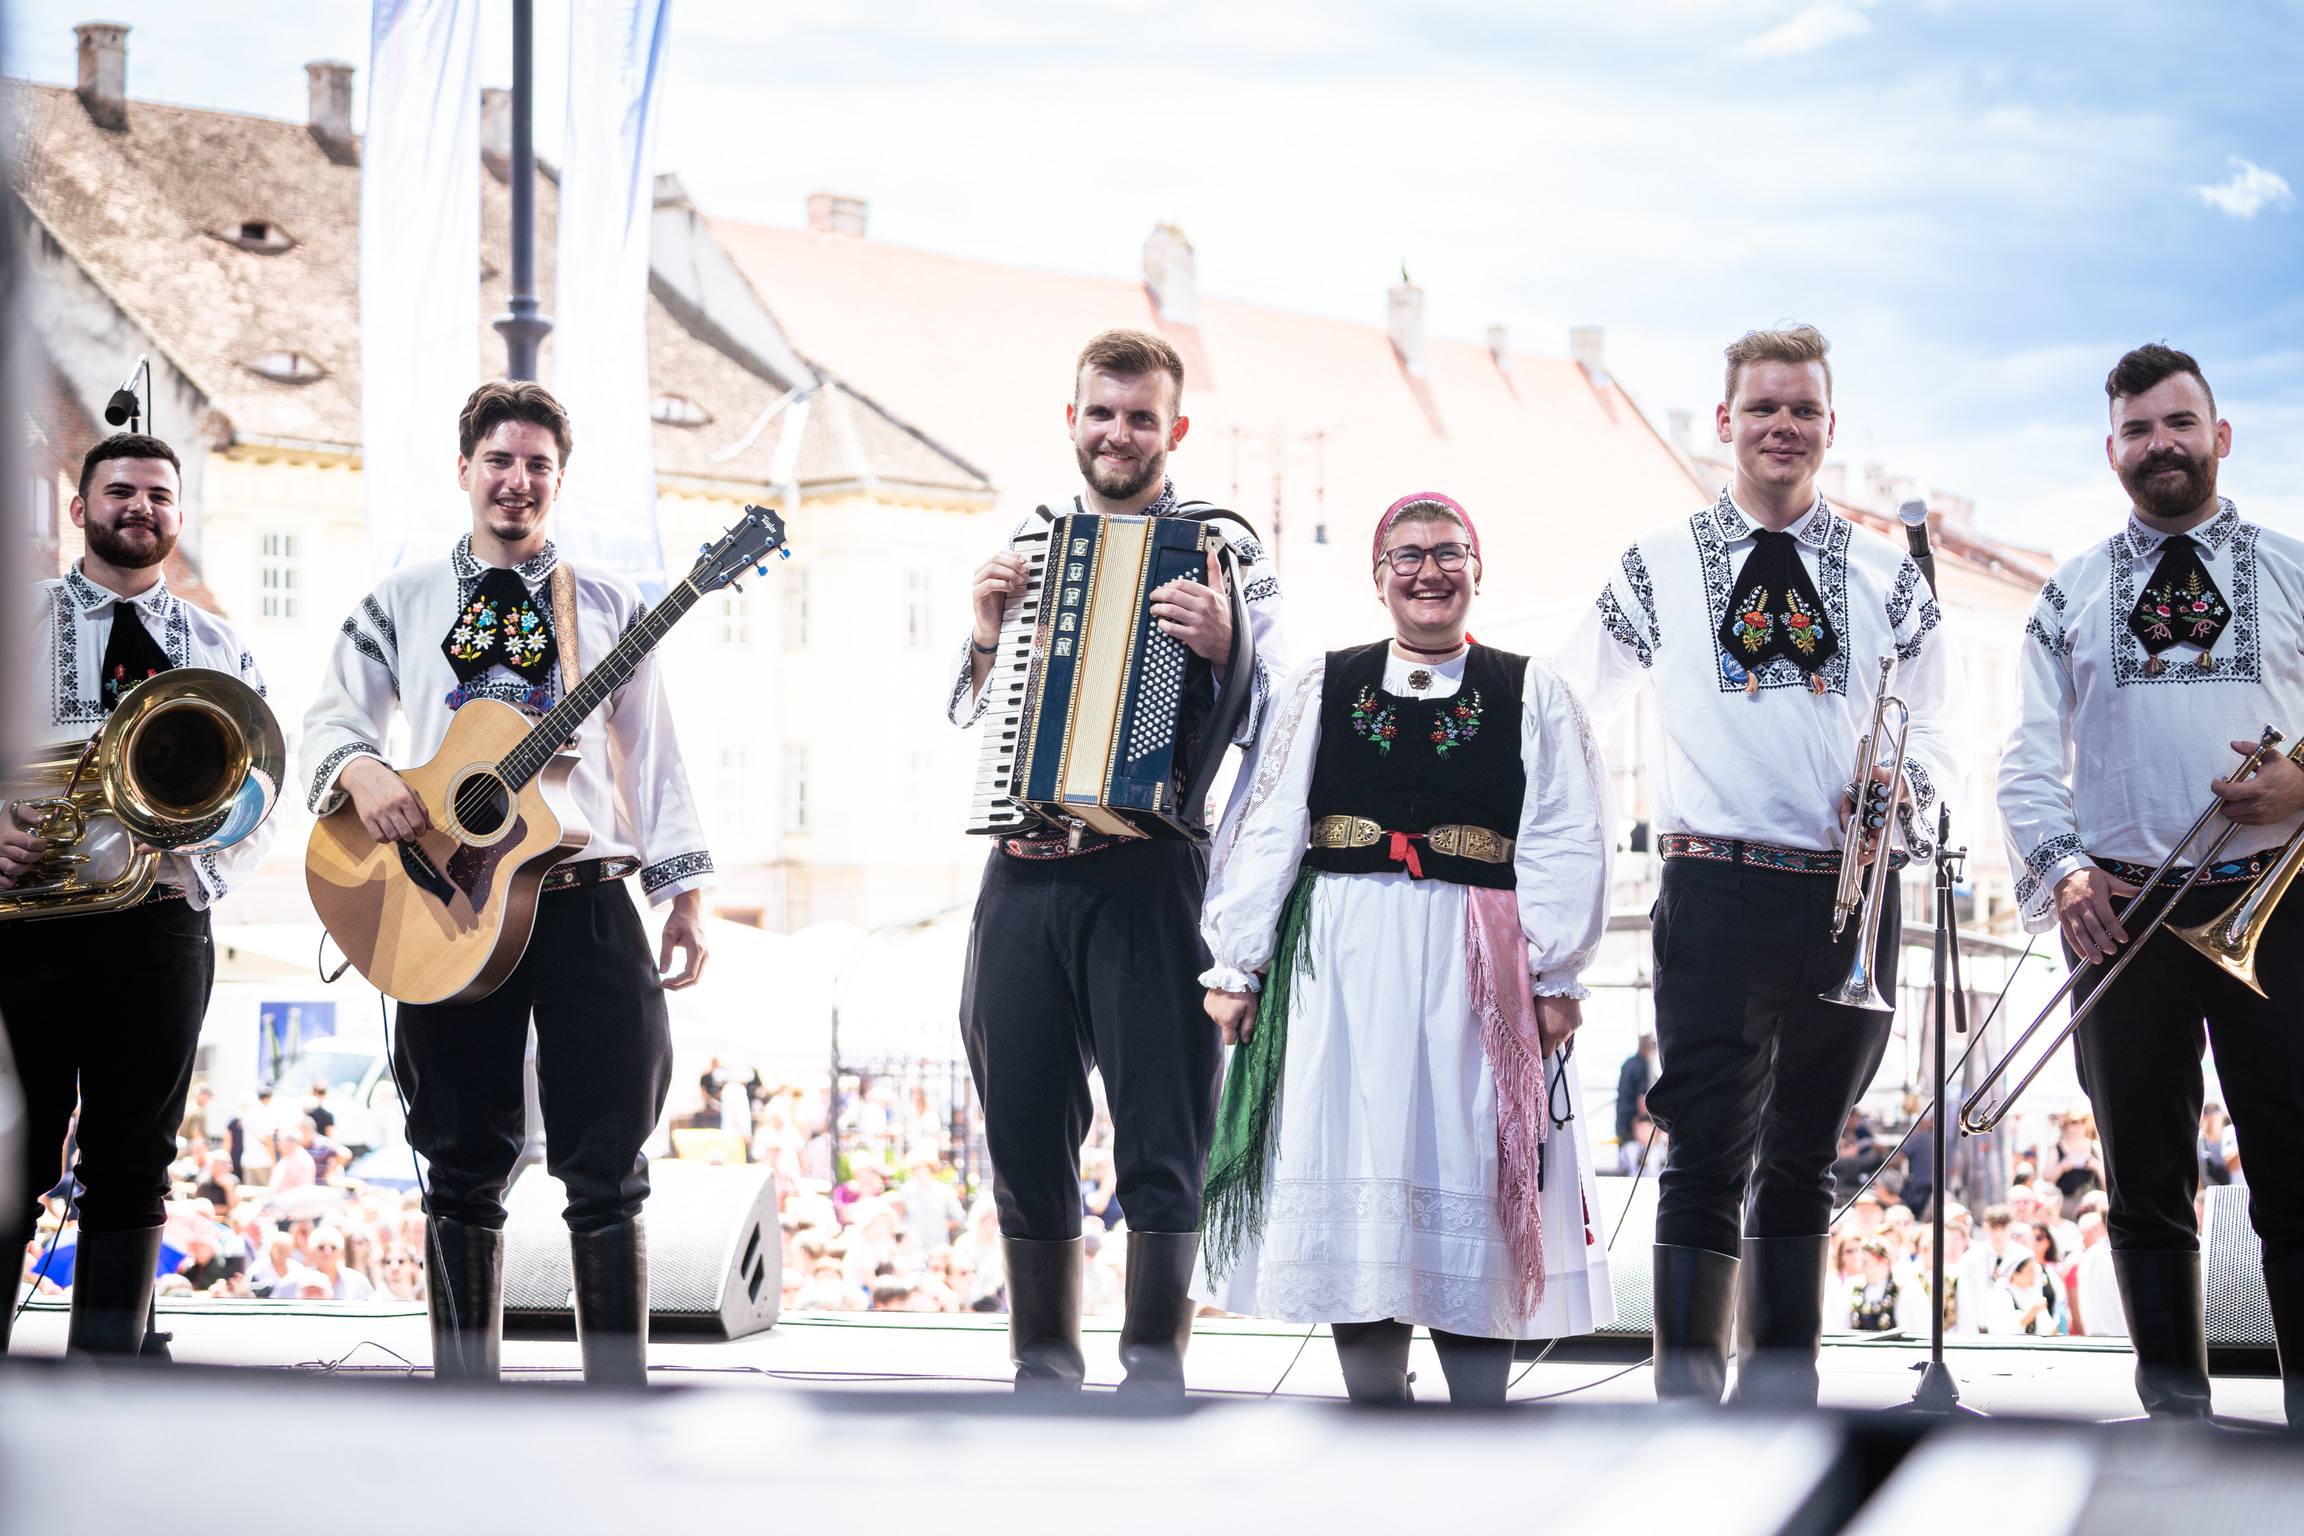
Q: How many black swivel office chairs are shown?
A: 0